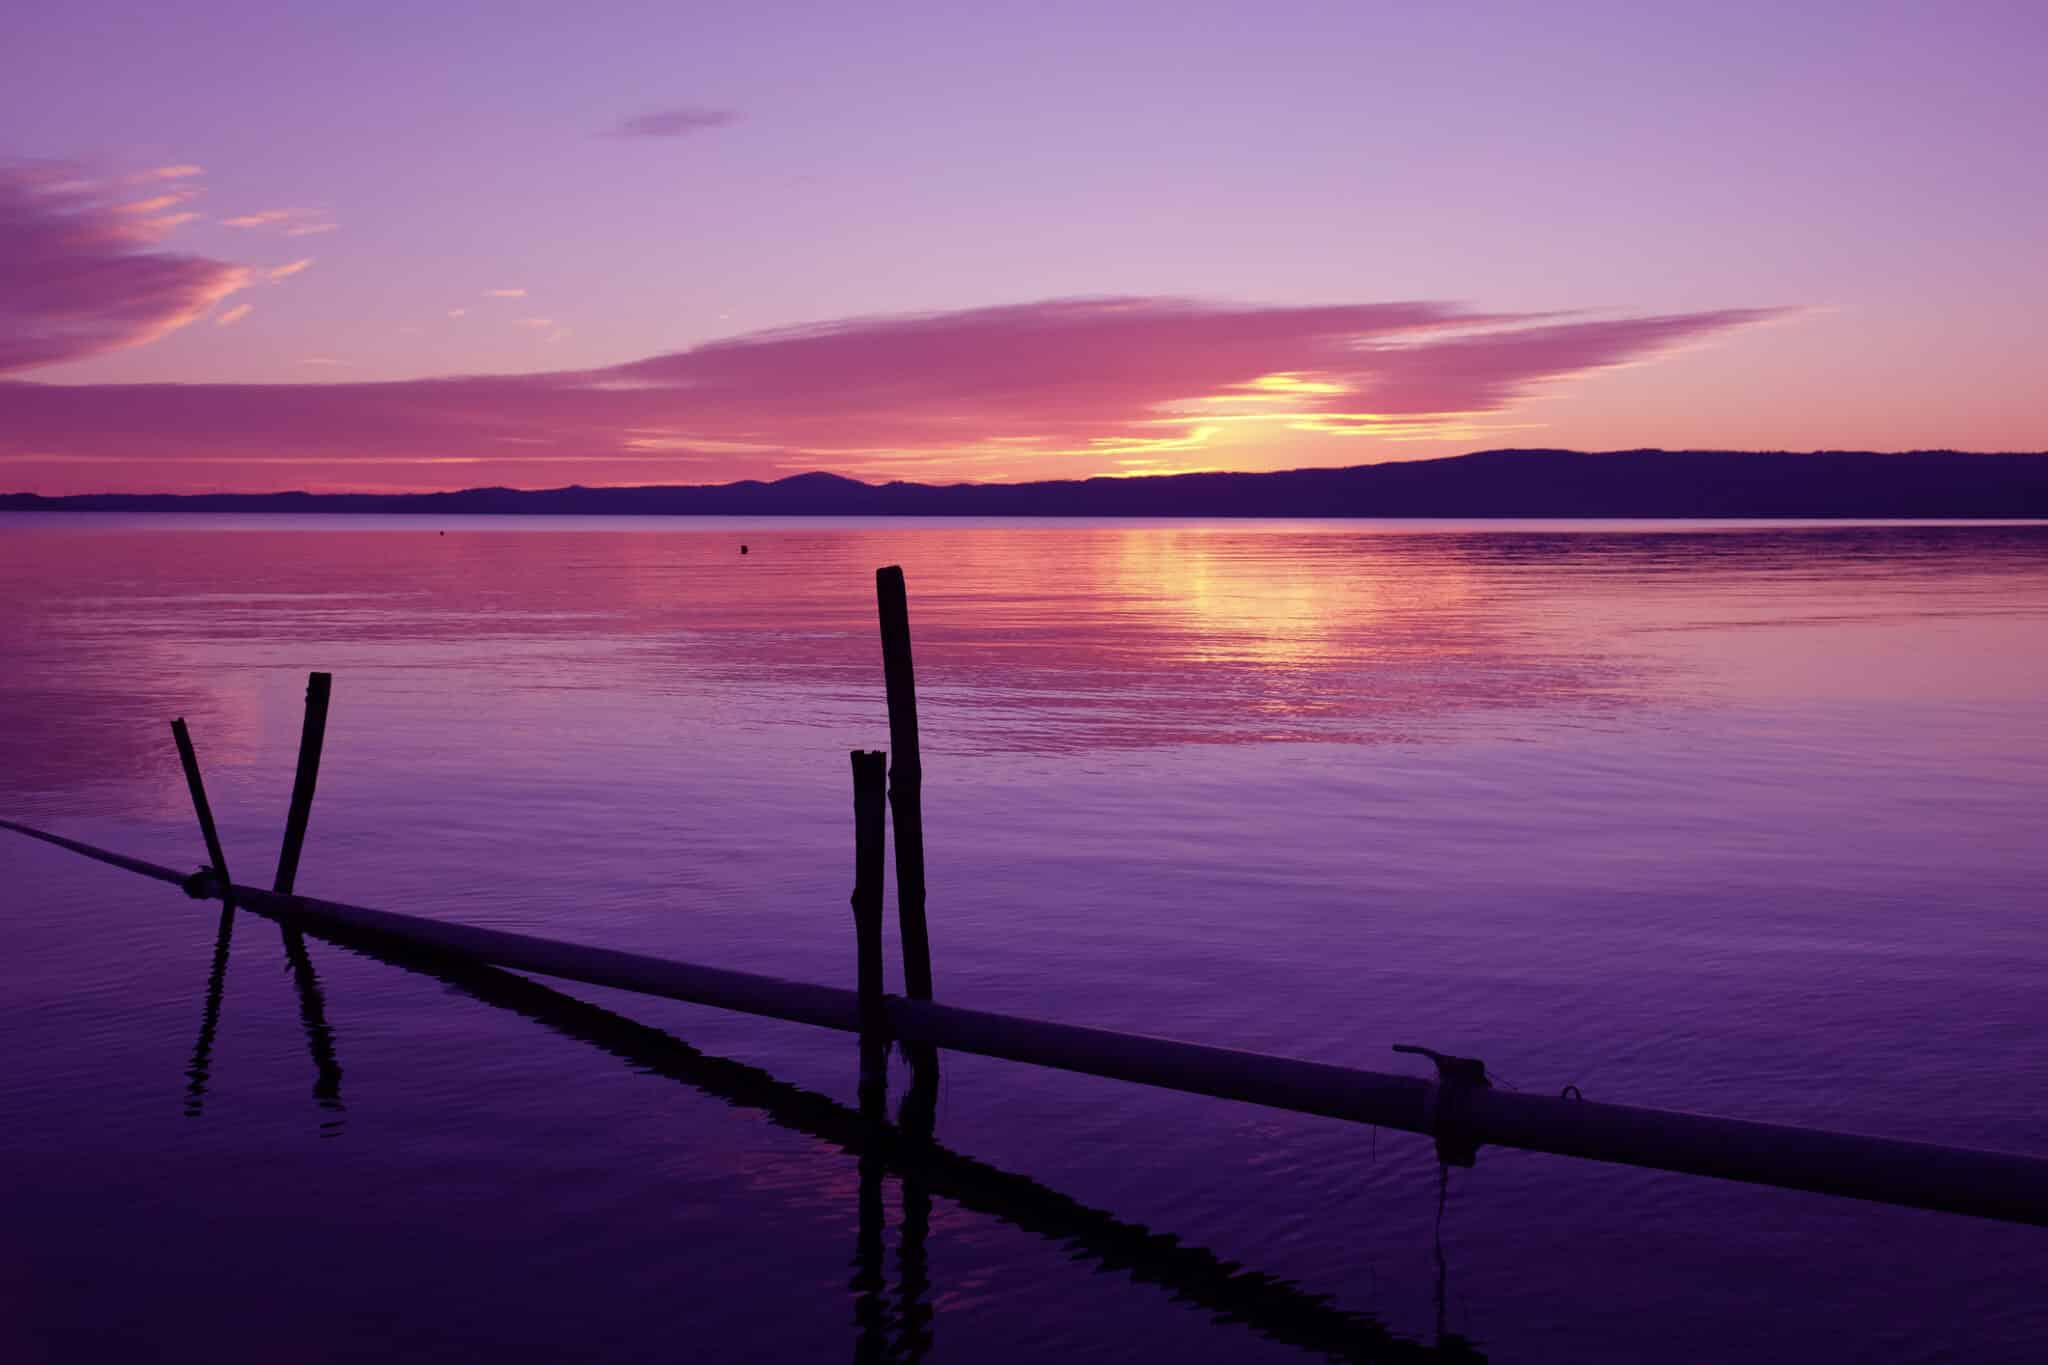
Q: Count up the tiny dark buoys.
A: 2